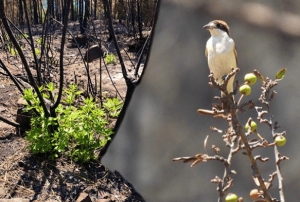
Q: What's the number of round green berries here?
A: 5